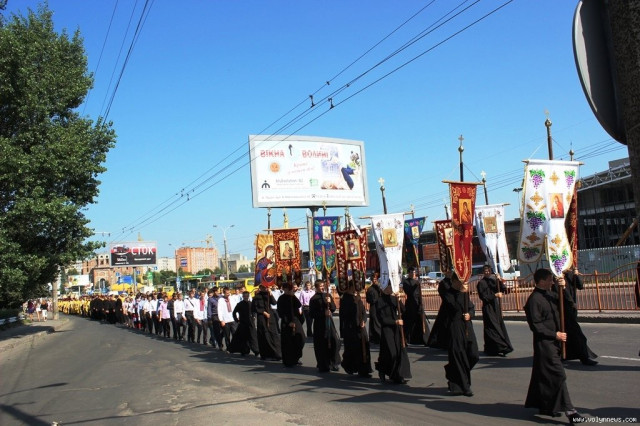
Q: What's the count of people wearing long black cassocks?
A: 13